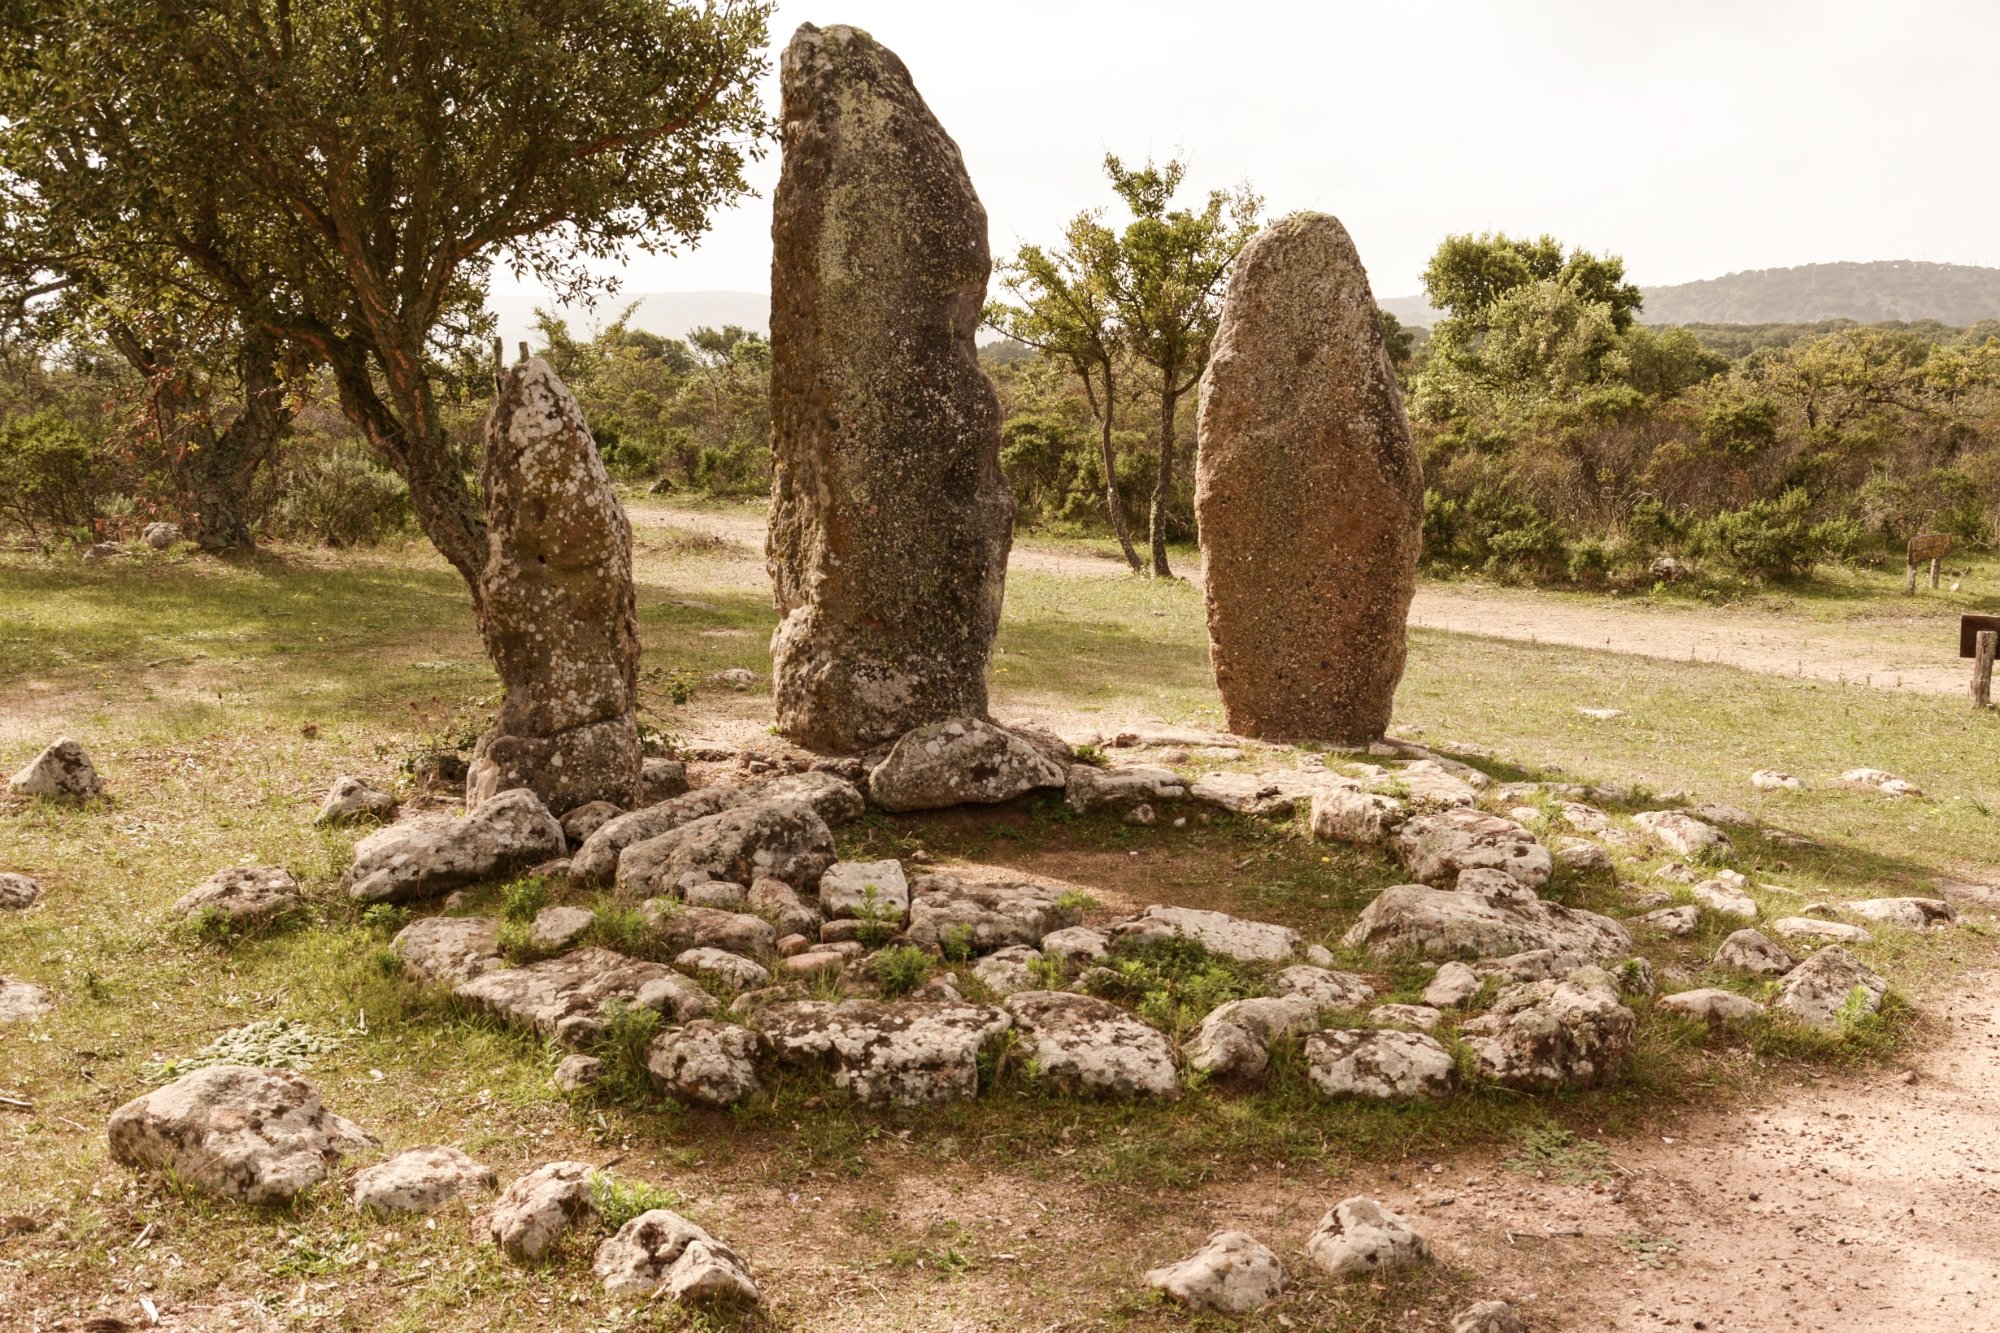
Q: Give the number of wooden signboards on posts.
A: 2